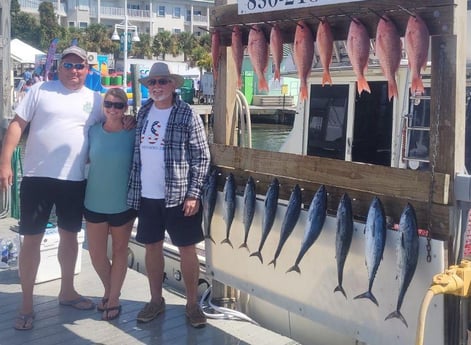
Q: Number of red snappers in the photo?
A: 9